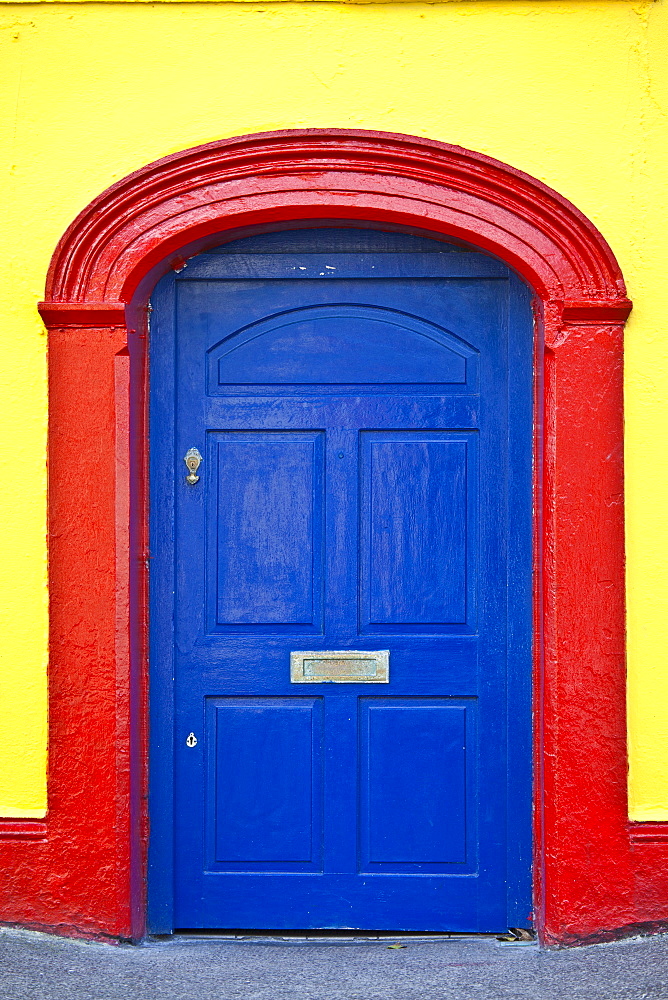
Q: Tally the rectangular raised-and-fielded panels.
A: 4